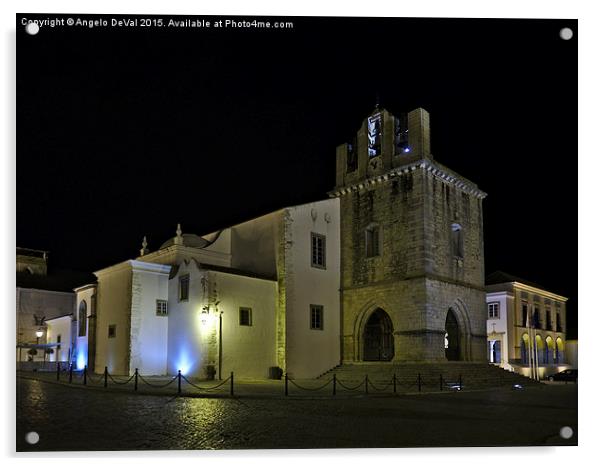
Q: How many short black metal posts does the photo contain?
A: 14